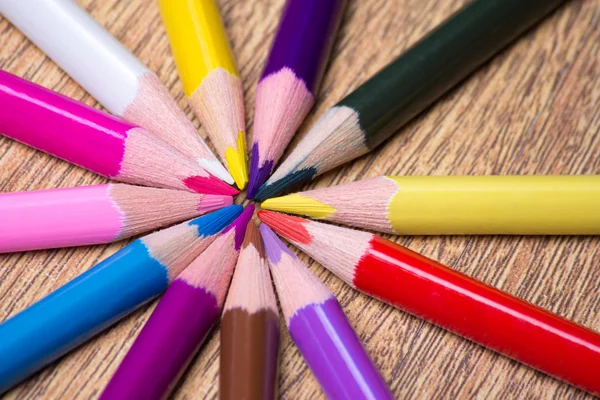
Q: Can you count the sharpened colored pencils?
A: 12